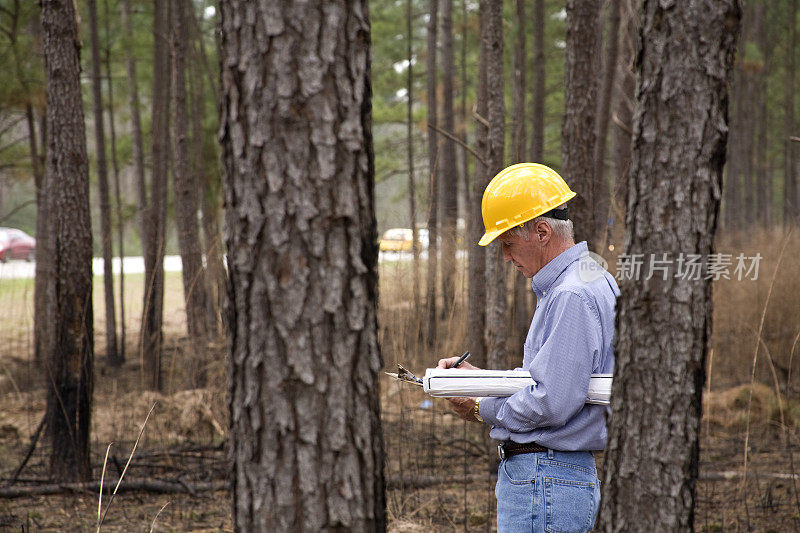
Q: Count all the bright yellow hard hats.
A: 1